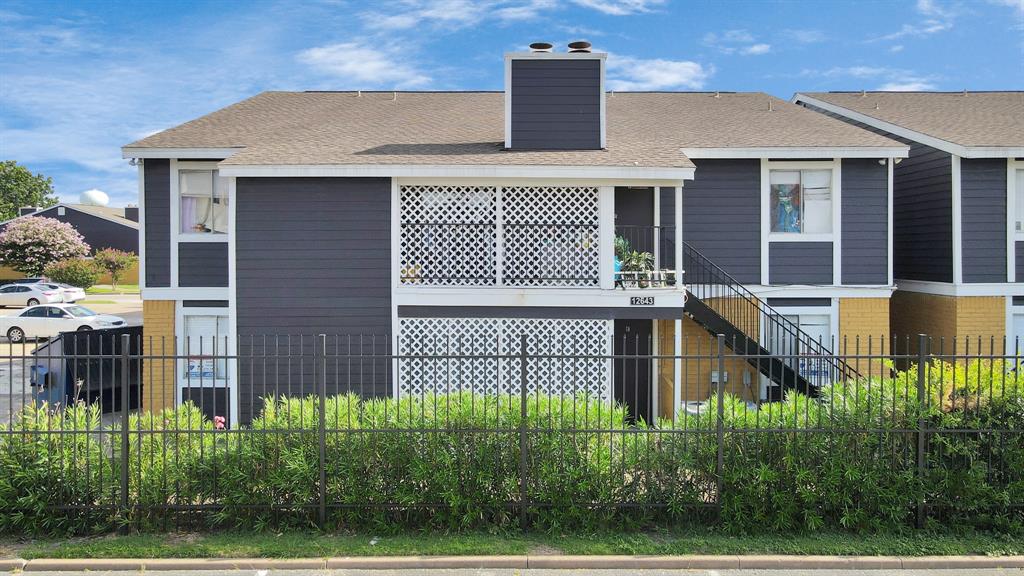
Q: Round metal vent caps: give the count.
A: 2